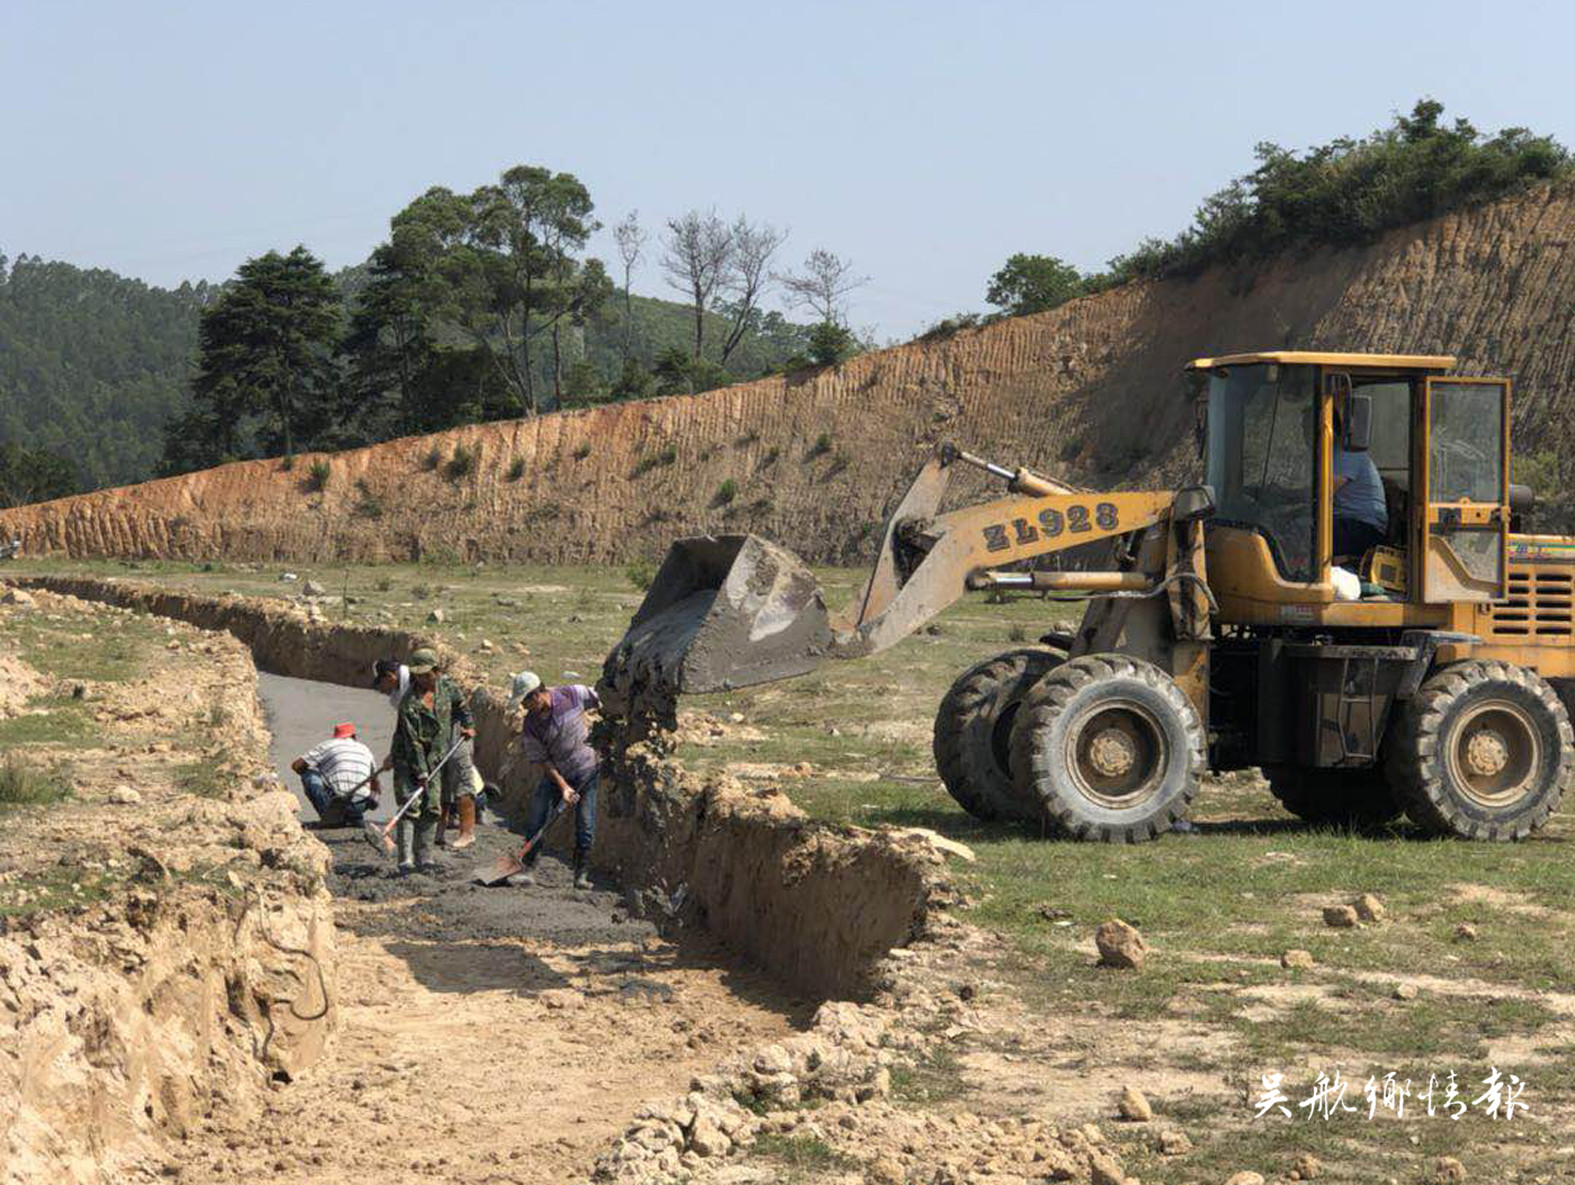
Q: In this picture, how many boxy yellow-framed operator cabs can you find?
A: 1